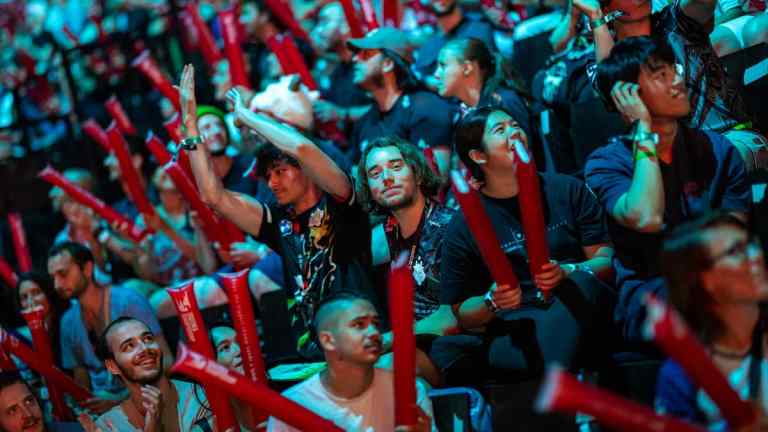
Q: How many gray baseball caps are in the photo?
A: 1